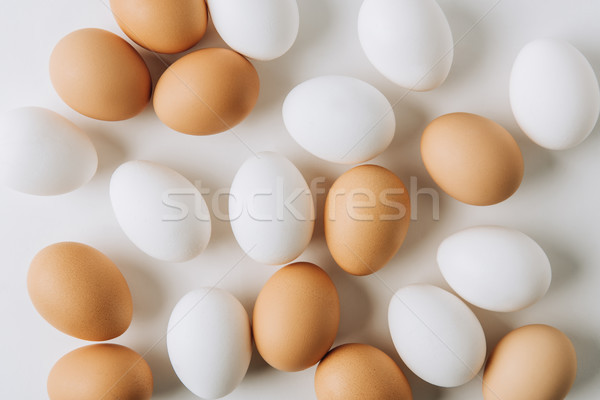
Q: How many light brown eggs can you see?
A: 10